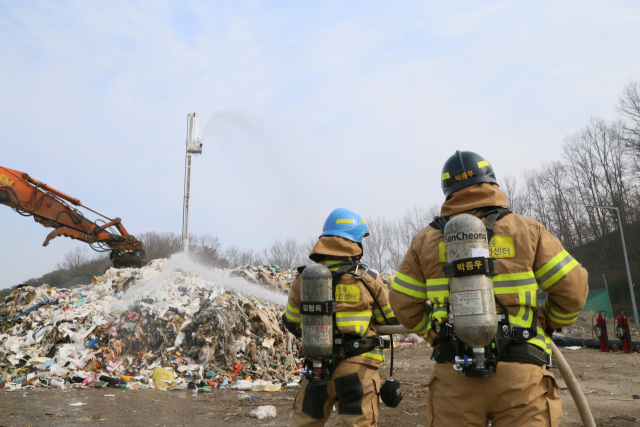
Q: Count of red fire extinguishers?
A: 2